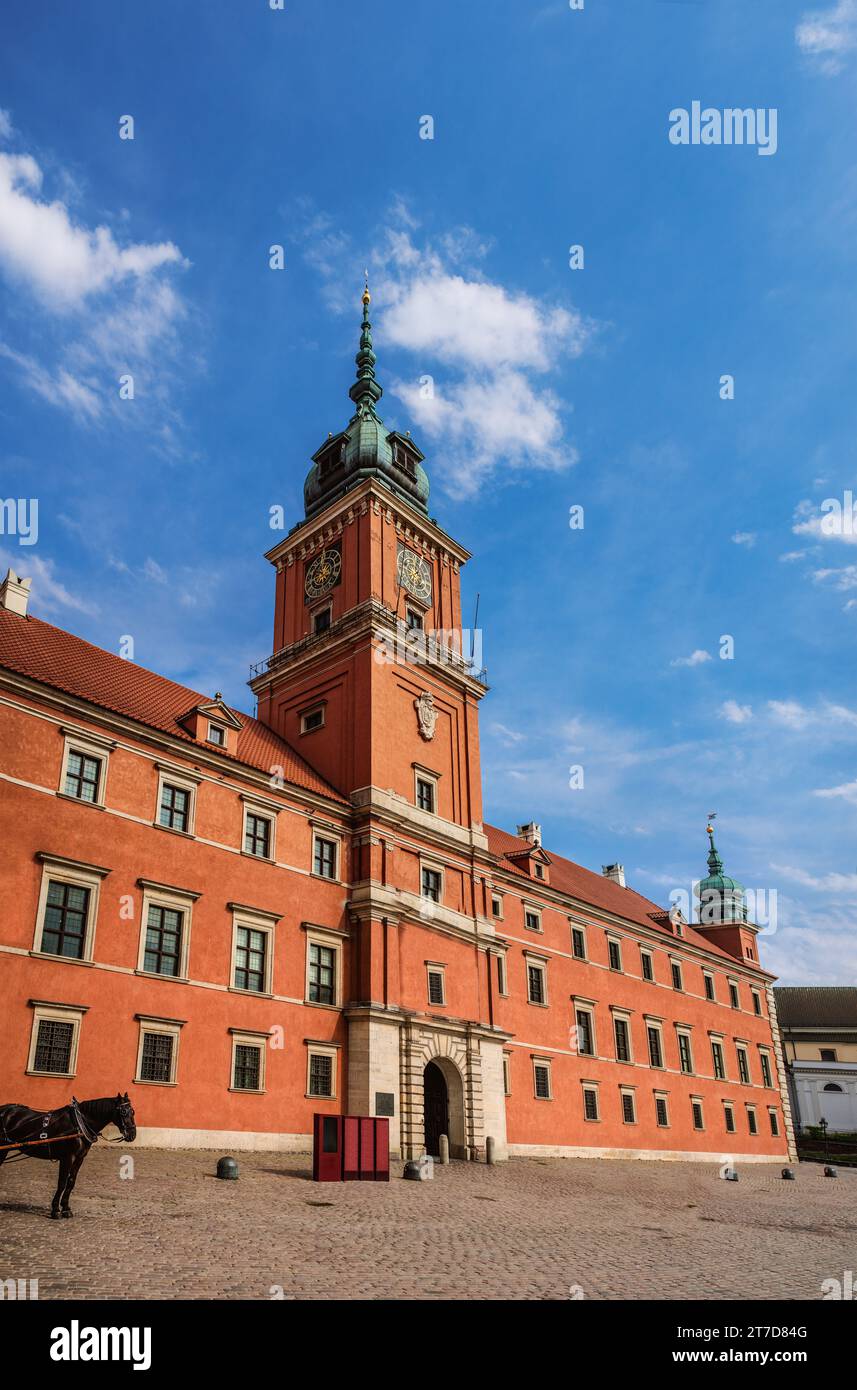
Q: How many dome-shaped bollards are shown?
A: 5